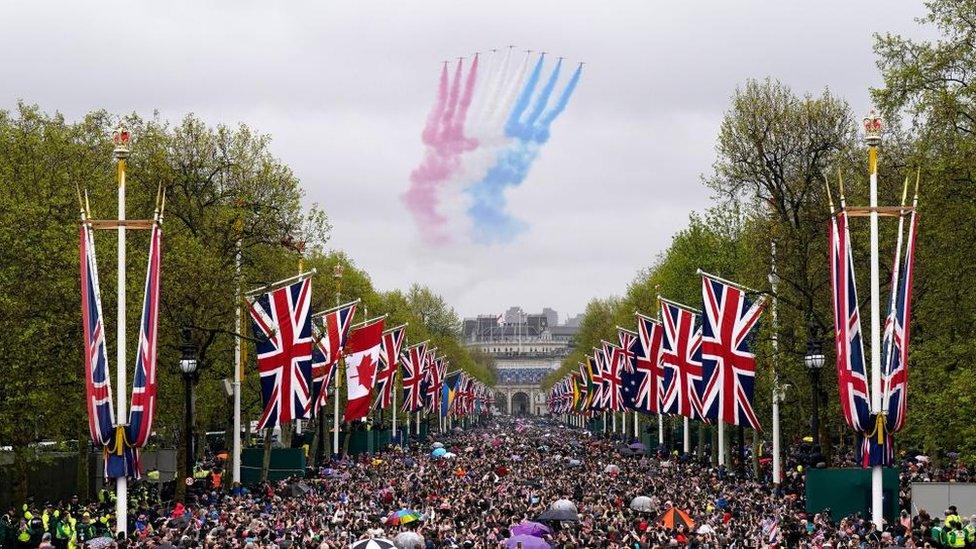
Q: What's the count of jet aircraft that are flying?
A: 9